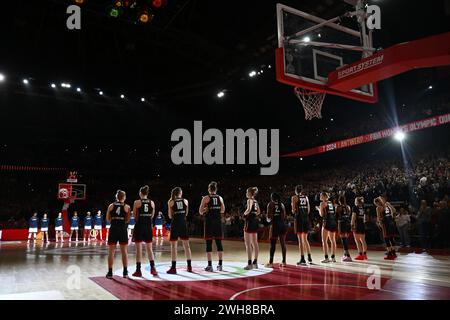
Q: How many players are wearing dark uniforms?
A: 11